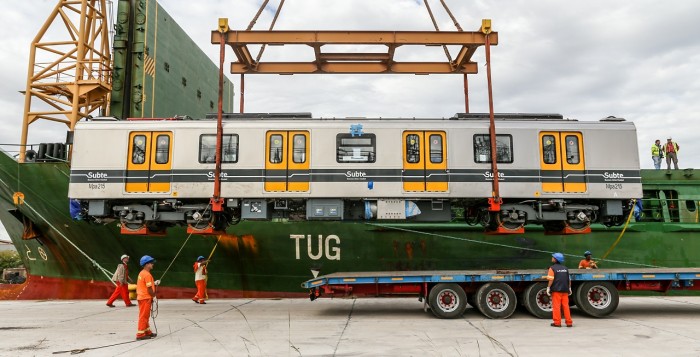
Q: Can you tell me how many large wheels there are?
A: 4